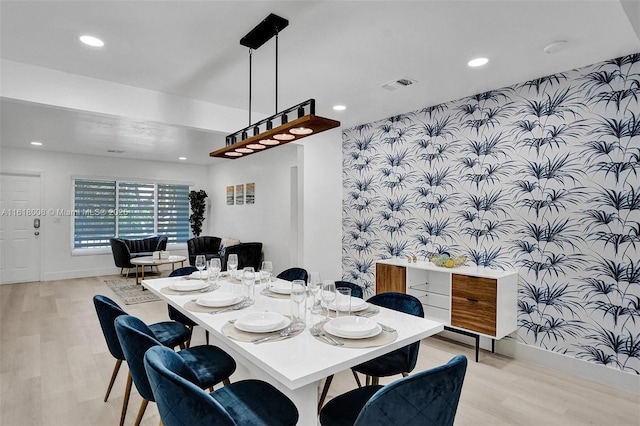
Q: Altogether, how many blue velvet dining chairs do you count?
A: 8